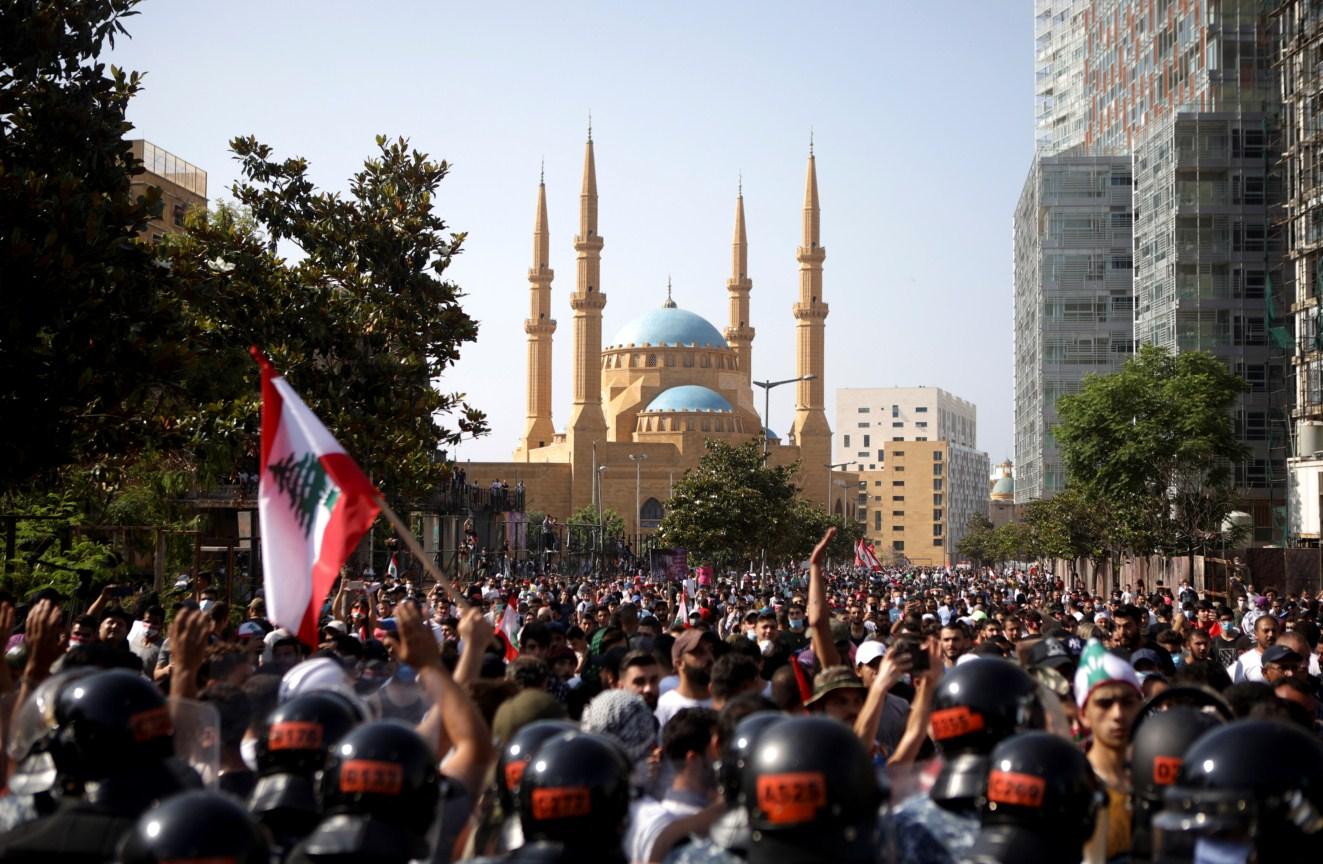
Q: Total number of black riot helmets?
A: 12